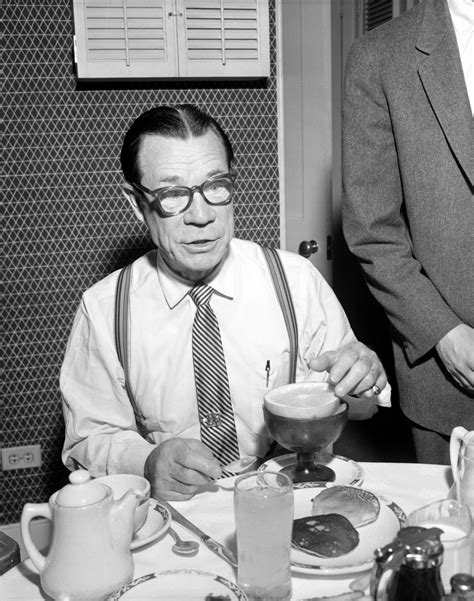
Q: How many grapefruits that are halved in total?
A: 1